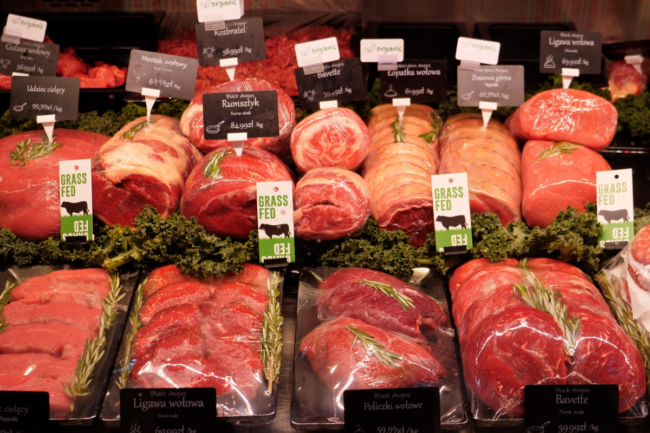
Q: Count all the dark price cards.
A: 13